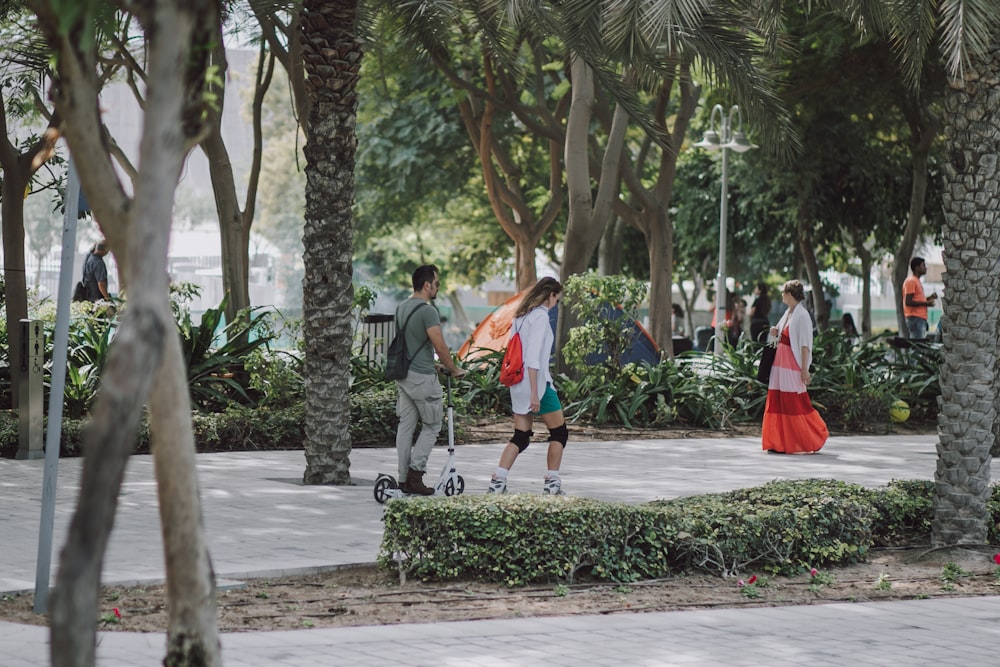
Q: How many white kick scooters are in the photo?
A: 1